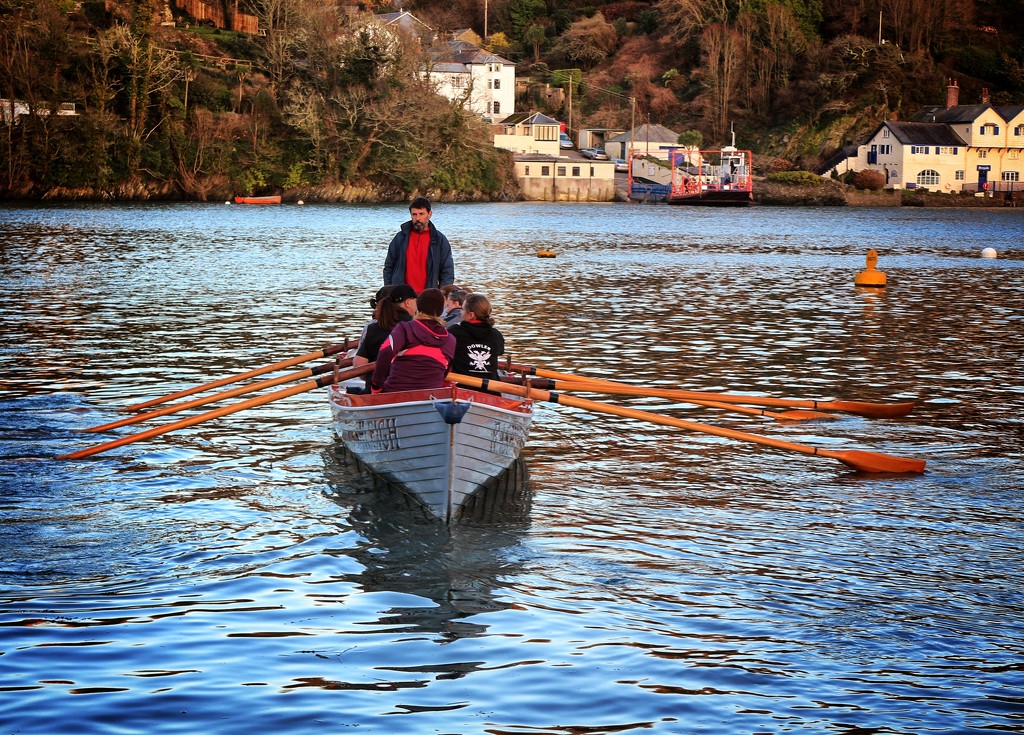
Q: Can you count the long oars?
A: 6